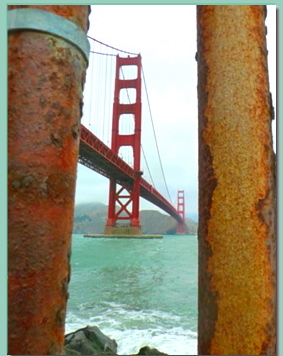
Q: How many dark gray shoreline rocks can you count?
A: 2